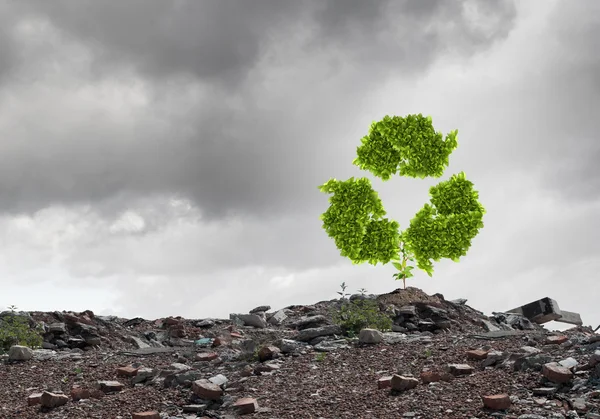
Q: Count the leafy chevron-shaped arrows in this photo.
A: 3